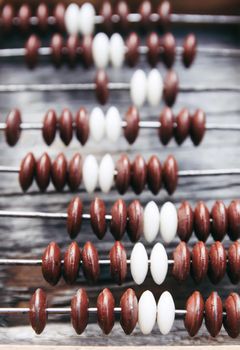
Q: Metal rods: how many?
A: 8